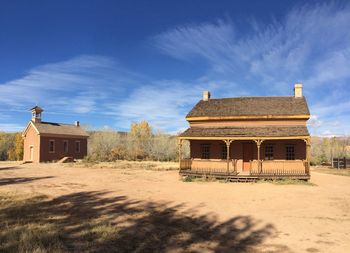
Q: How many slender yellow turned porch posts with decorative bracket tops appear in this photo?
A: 4